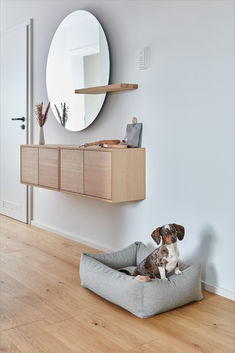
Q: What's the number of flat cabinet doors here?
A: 4